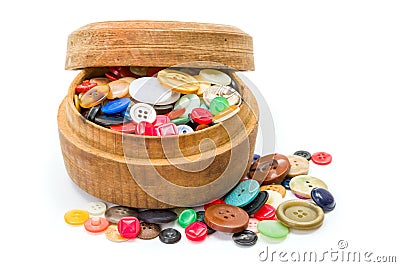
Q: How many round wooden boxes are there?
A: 1